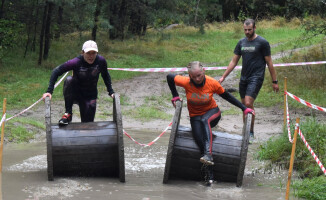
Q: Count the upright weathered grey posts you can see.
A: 4